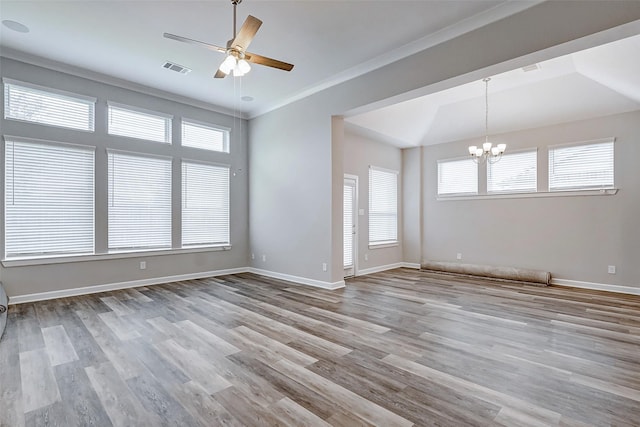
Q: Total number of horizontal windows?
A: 6